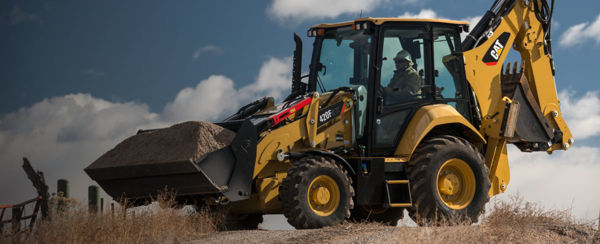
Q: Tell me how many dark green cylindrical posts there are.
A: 2